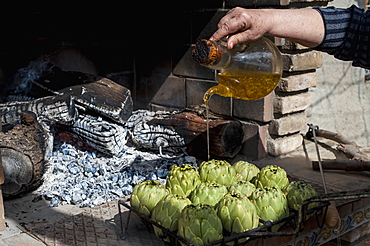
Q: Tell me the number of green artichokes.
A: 12